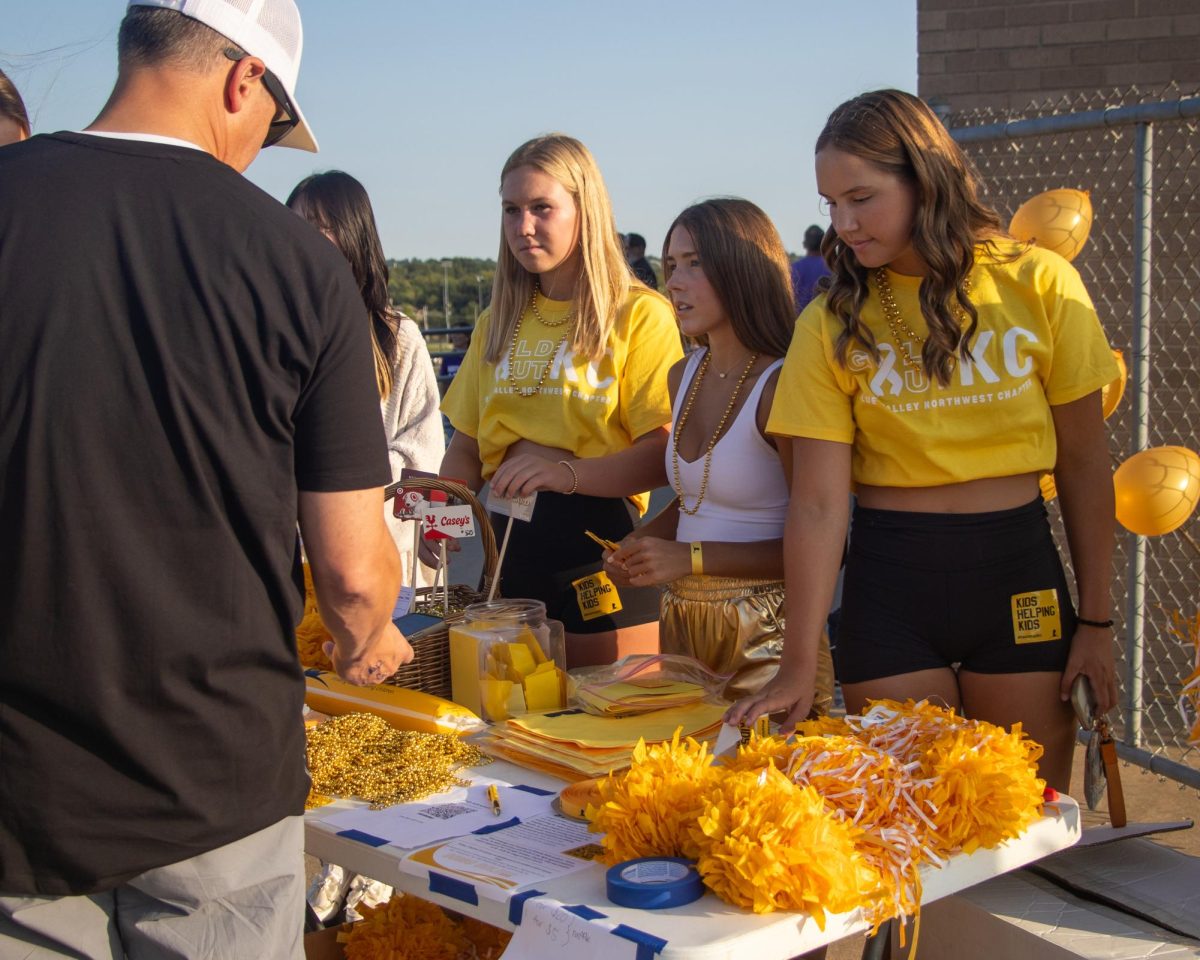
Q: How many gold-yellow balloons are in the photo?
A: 4